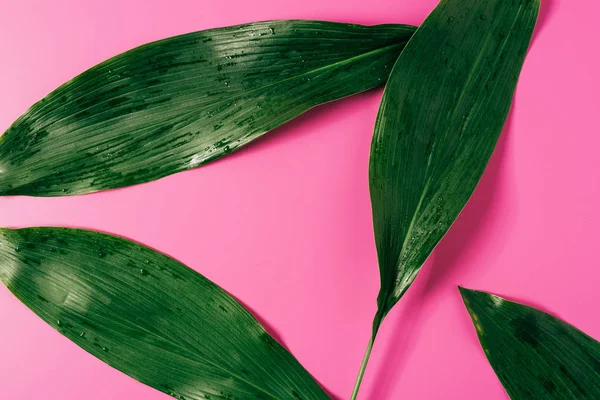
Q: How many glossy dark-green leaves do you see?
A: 4